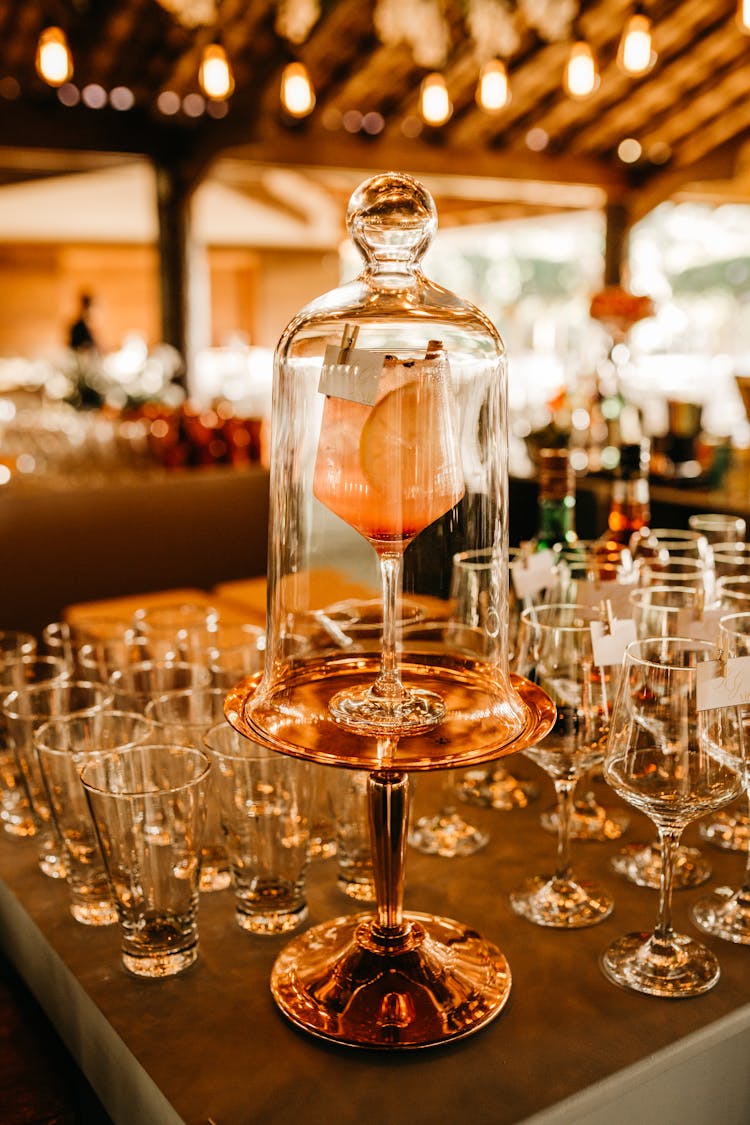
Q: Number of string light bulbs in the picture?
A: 8